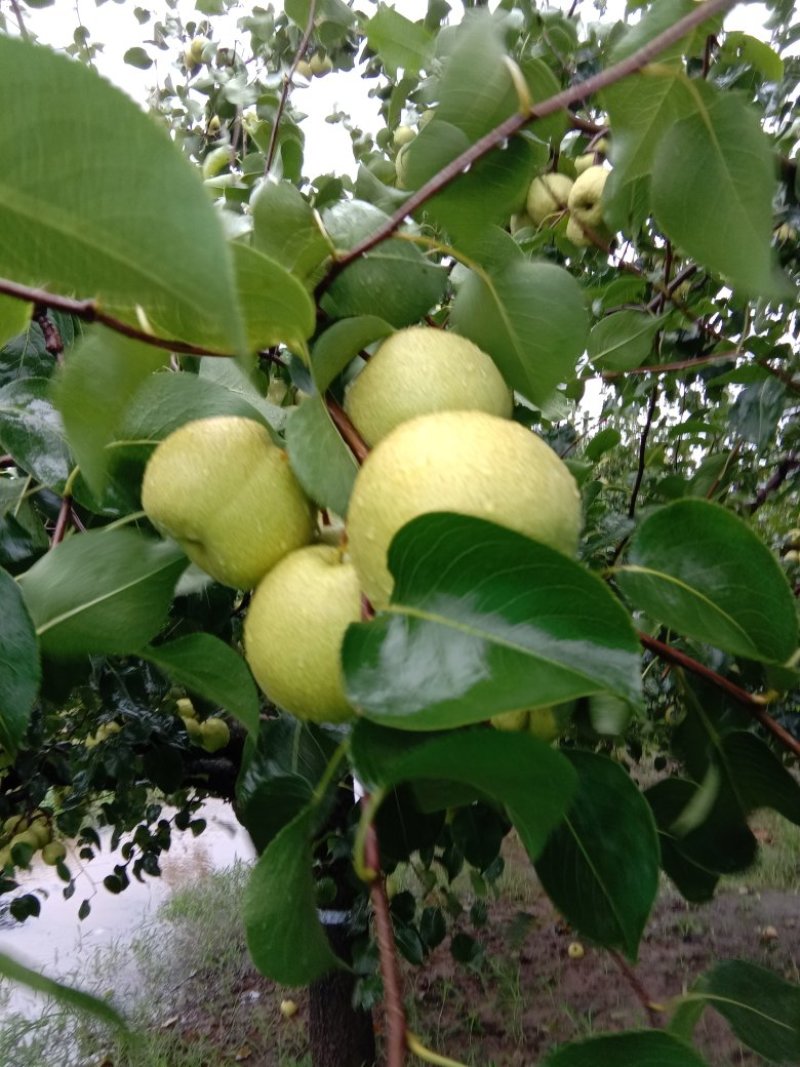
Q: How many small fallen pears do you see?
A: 2